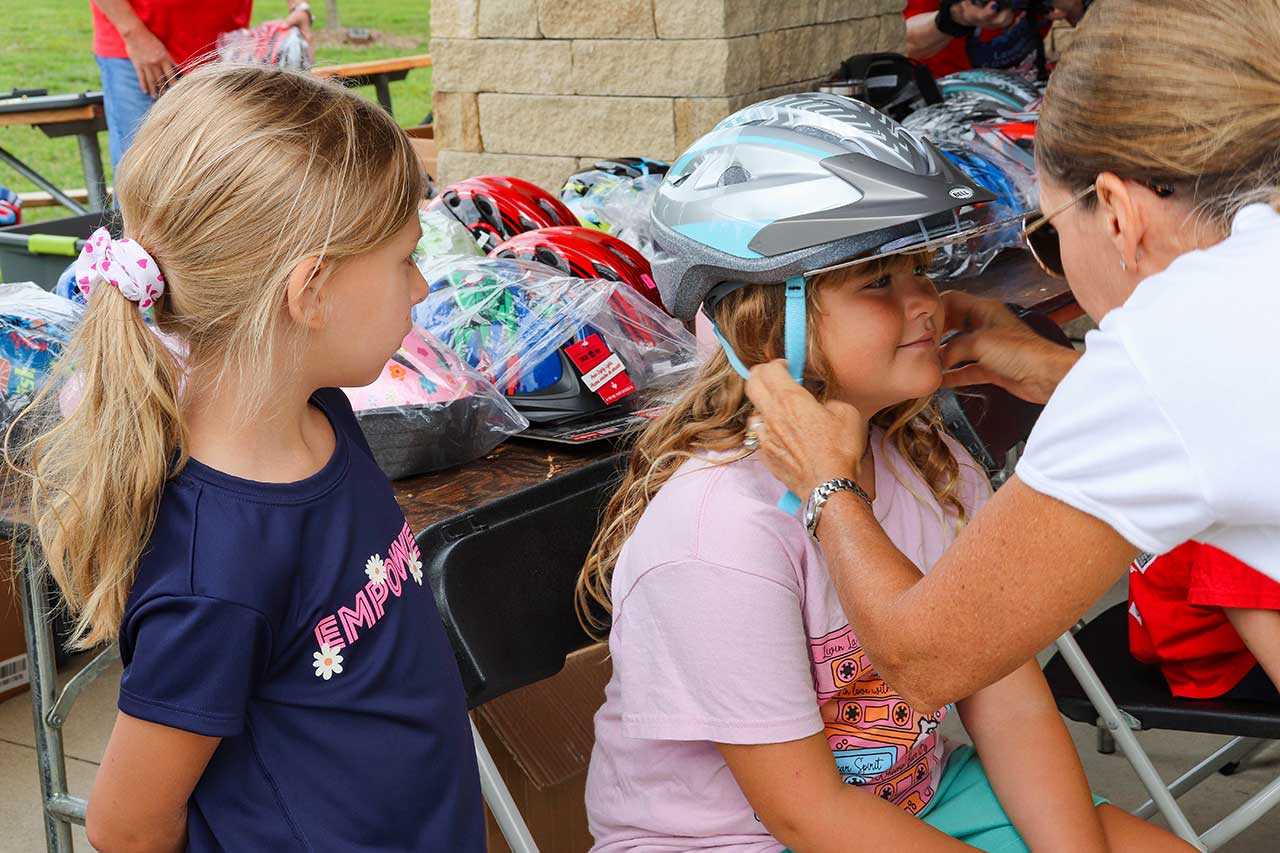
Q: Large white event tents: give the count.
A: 0